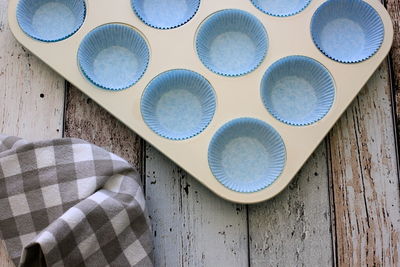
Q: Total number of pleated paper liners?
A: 9